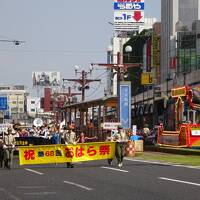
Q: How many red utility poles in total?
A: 3